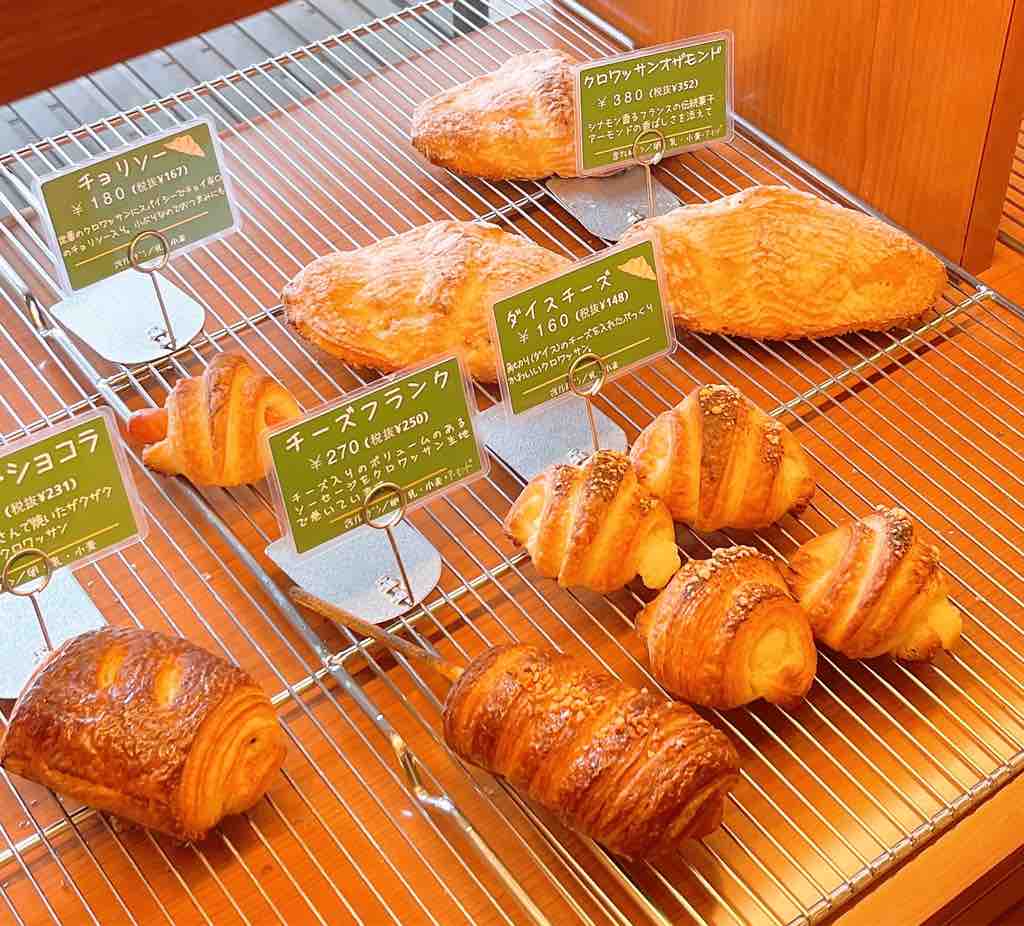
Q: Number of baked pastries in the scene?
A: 10